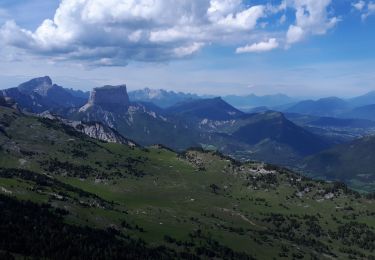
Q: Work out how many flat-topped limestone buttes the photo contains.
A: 1